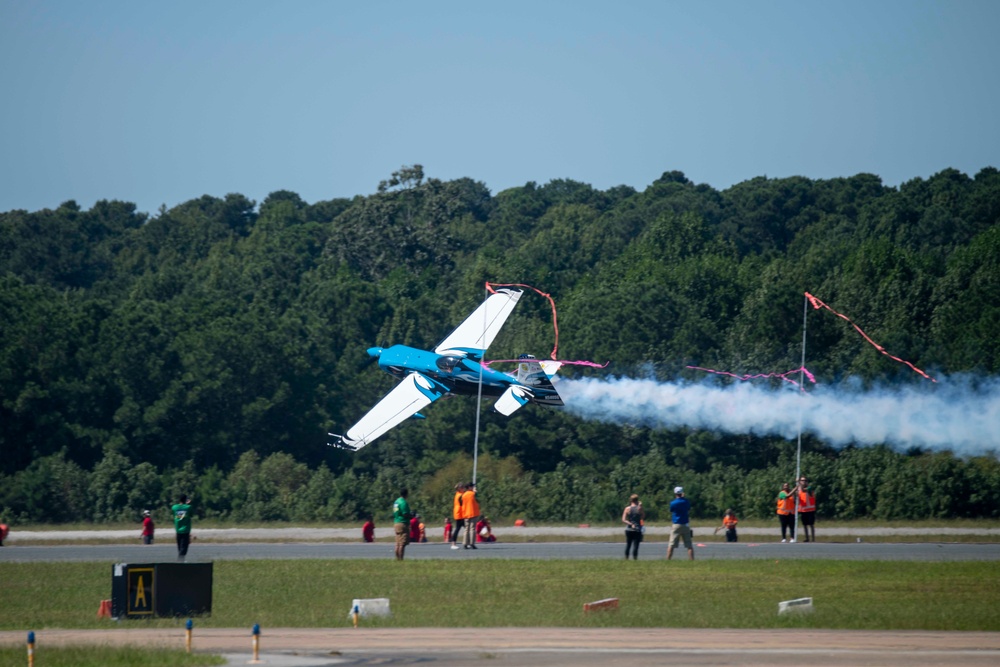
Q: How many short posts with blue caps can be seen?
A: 4